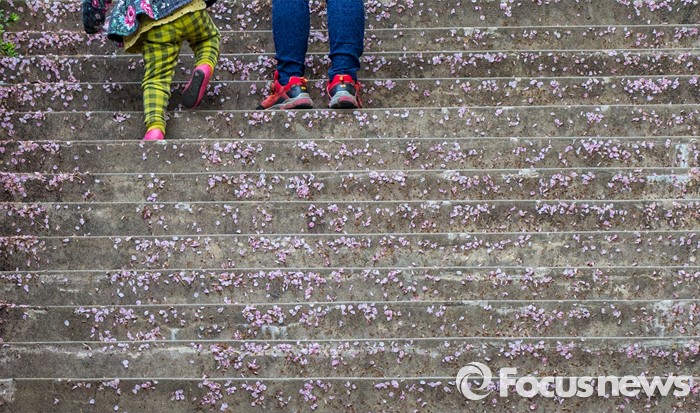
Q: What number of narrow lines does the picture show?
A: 12